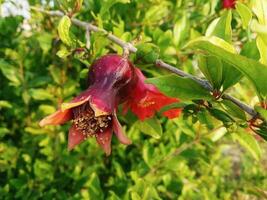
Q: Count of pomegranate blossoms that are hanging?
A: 2